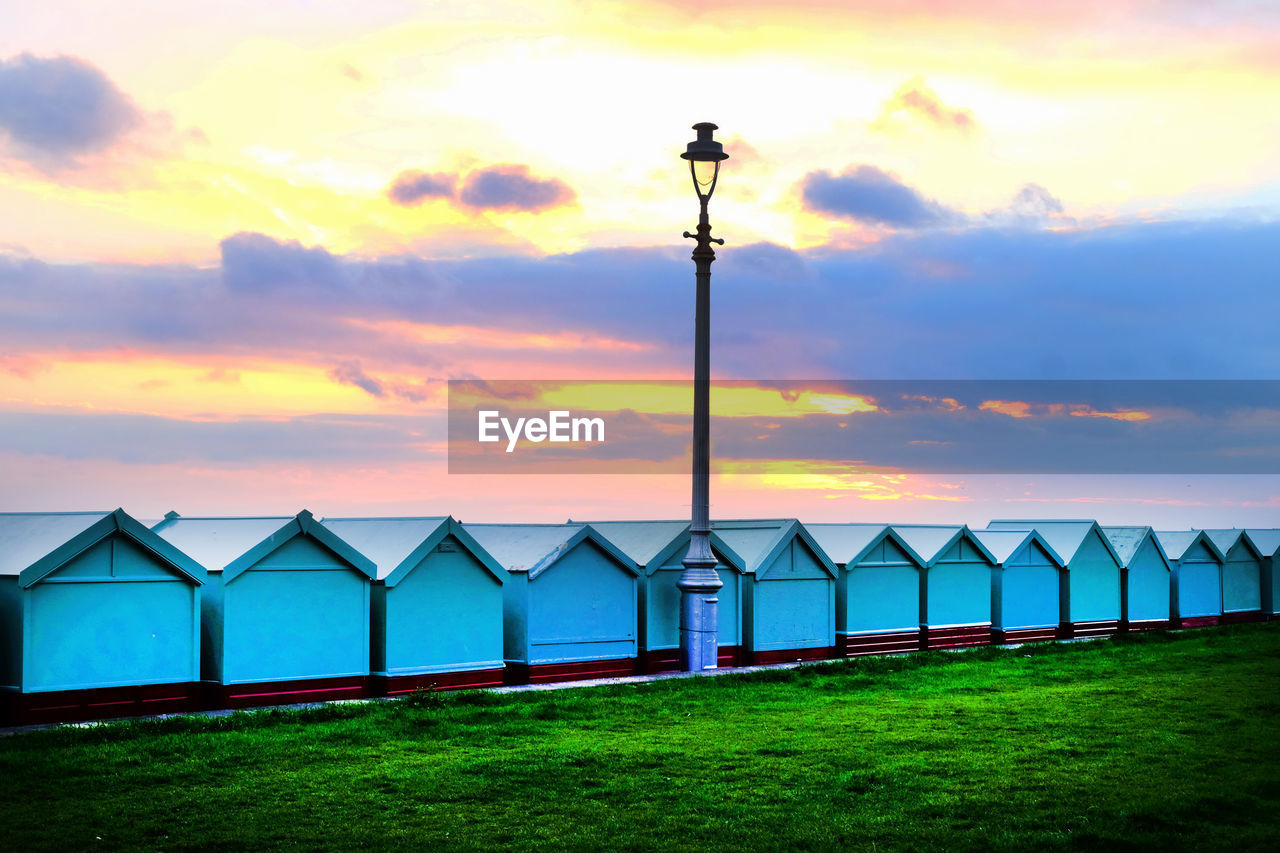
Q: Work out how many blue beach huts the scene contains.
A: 14